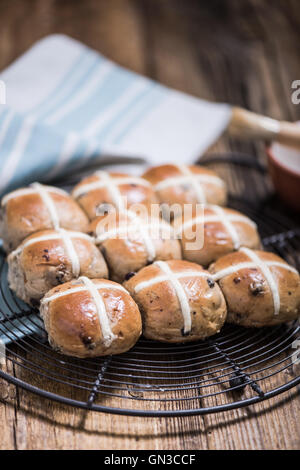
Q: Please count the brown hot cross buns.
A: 9